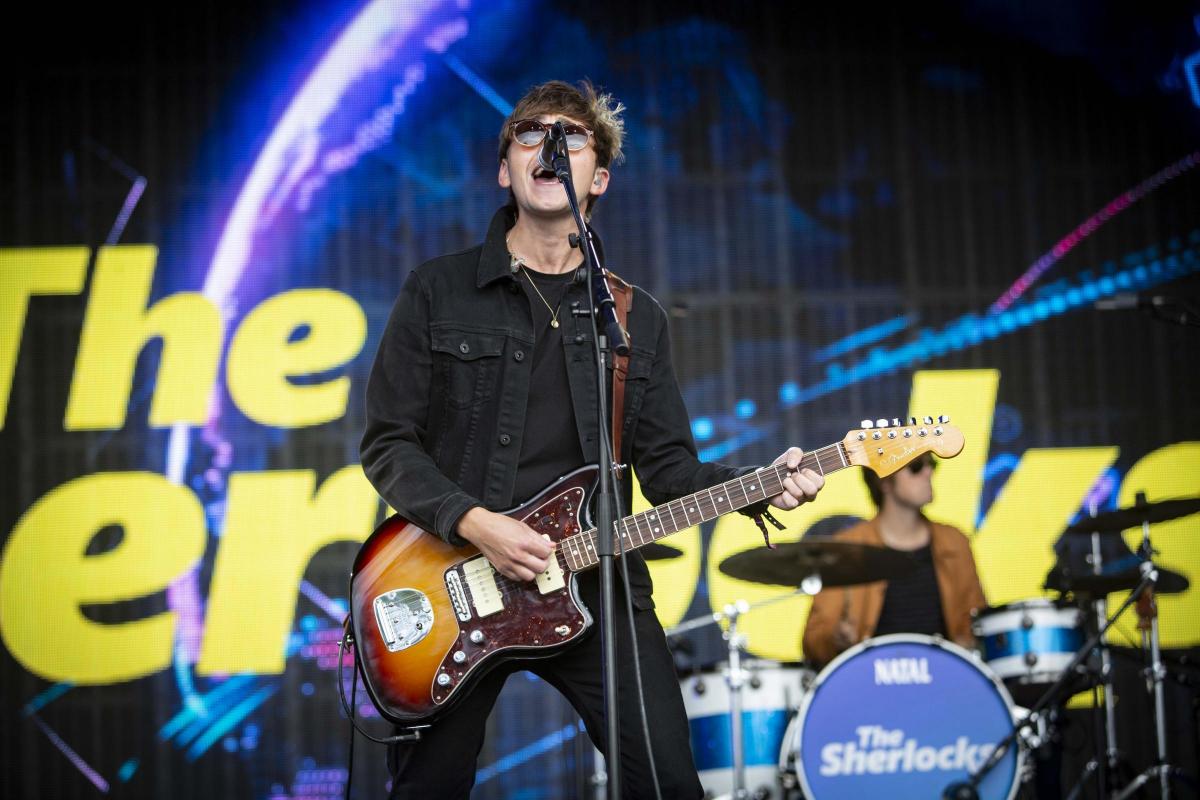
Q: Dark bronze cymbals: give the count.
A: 4